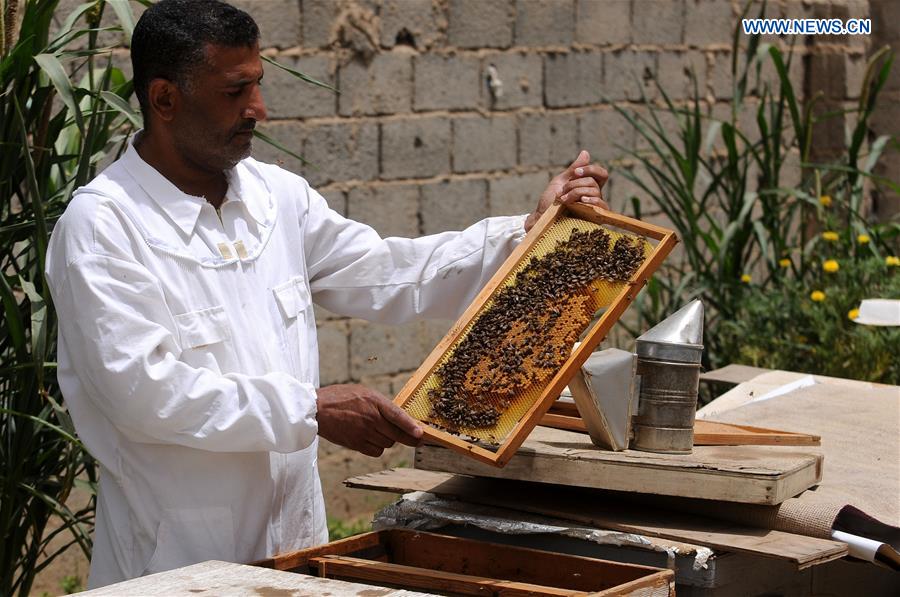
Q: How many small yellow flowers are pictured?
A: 9